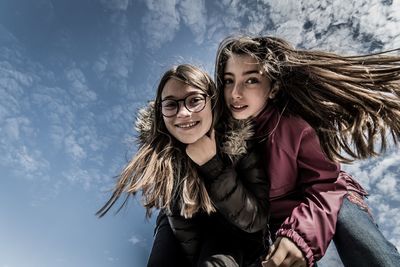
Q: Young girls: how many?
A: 2